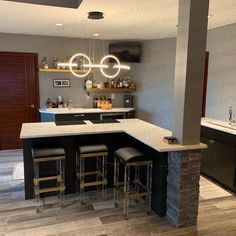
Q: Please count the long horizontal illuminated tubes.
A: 3